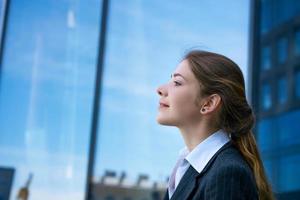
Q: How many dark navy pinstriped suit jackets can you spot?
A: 1